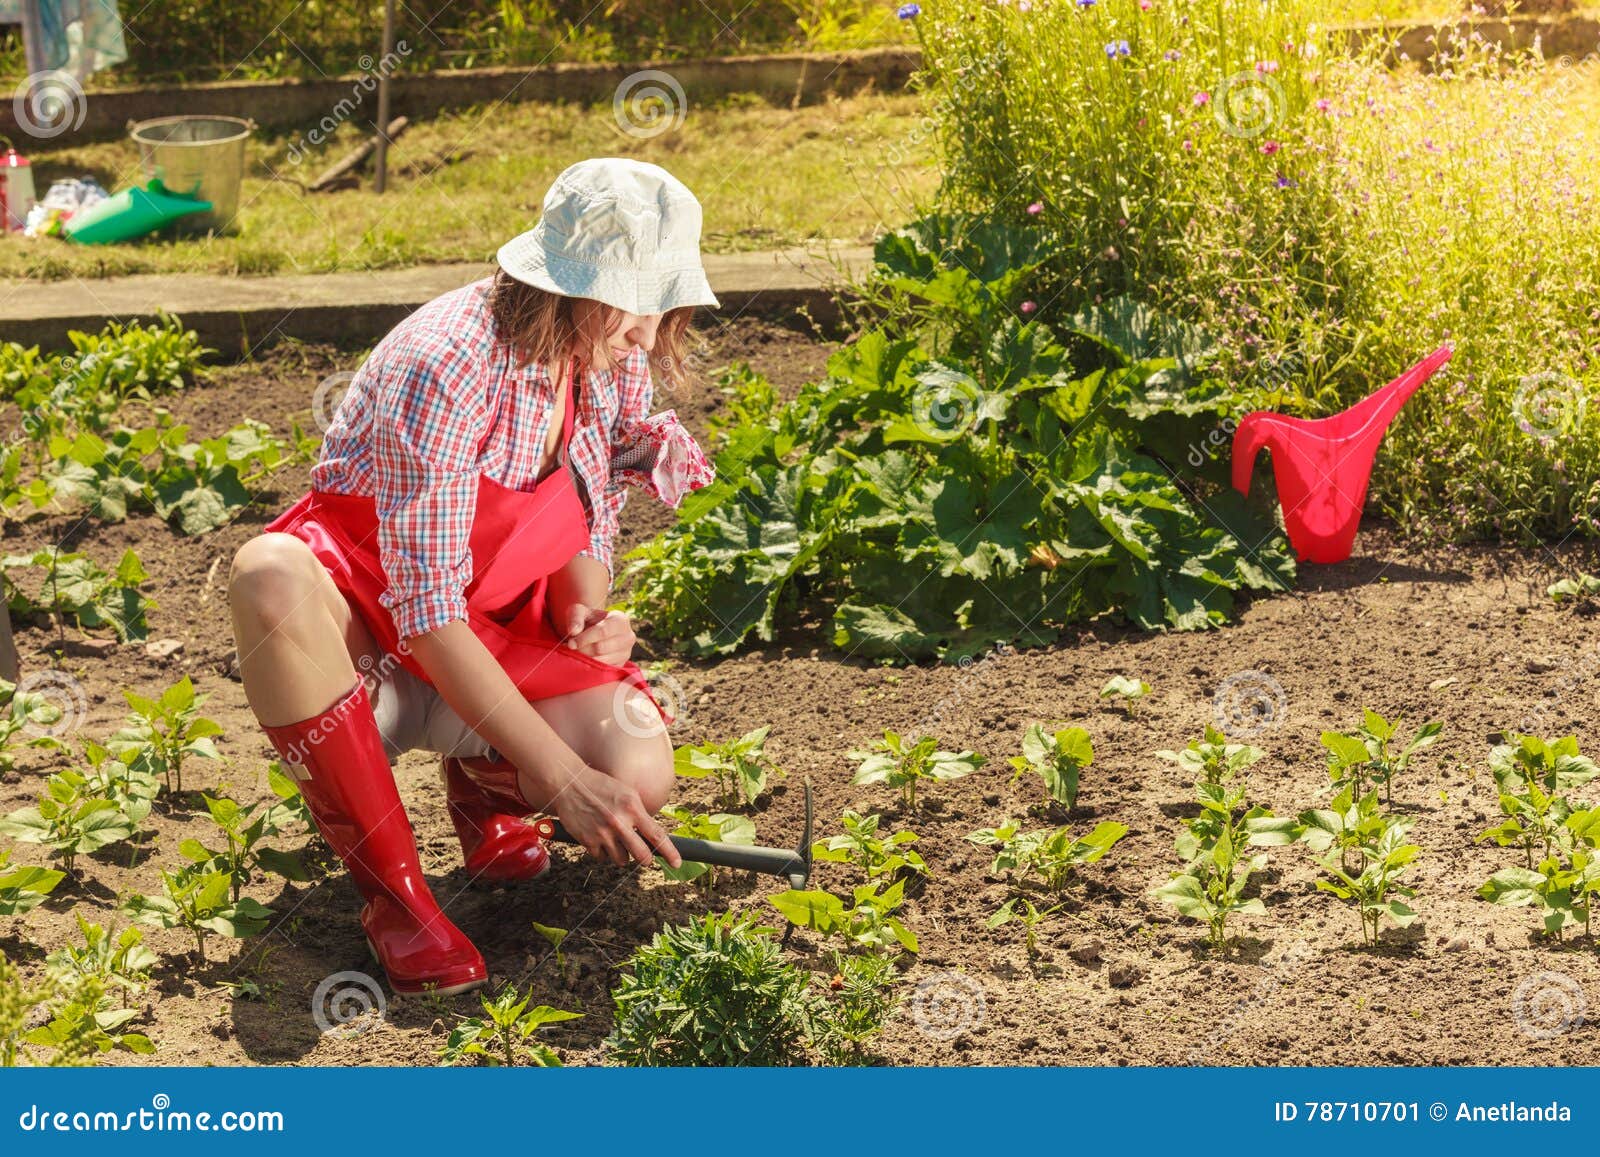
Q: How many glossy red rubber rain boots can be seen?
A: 2